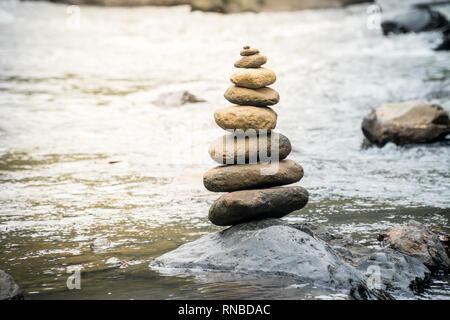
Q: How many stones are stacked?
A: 9